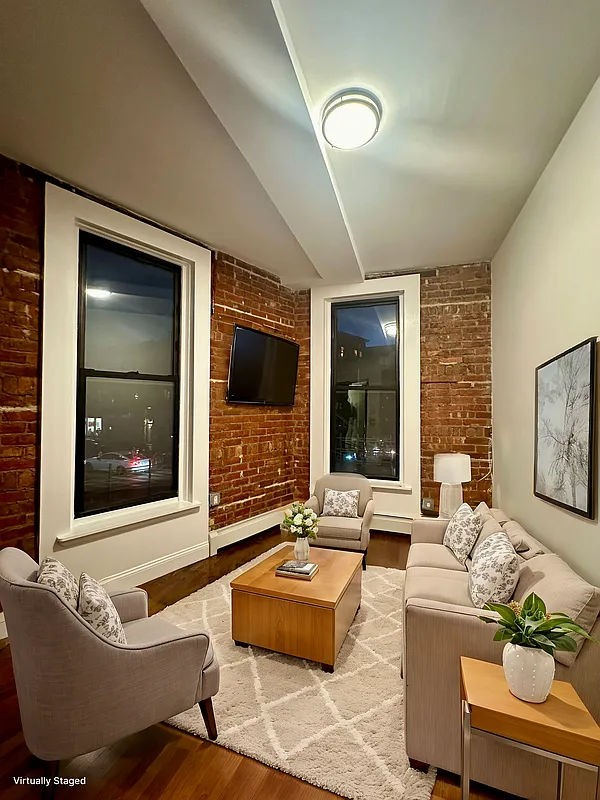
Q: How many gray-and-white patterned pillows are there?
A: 5